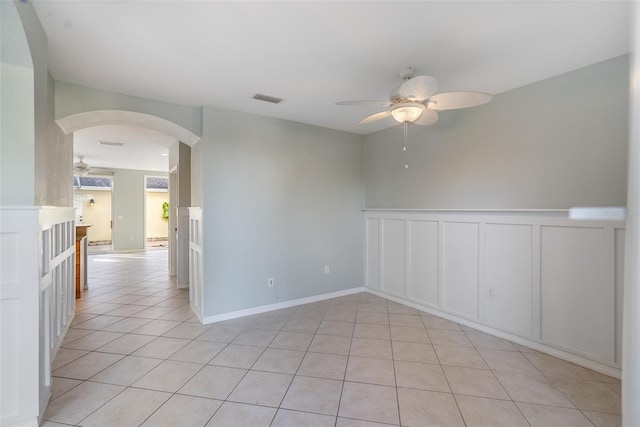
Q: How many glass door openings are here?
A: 2